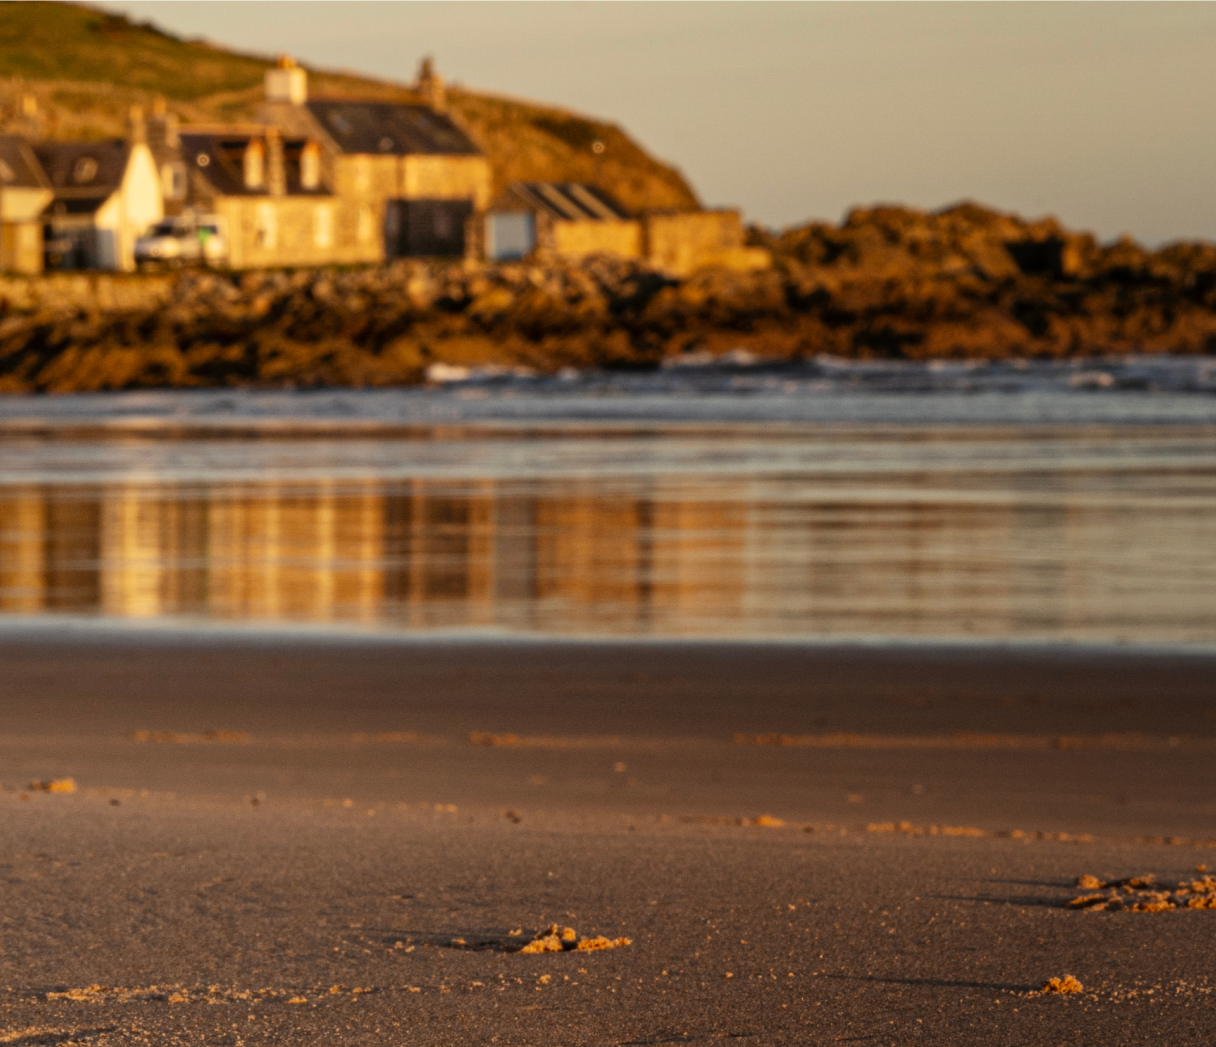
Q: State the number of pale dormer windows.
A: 2